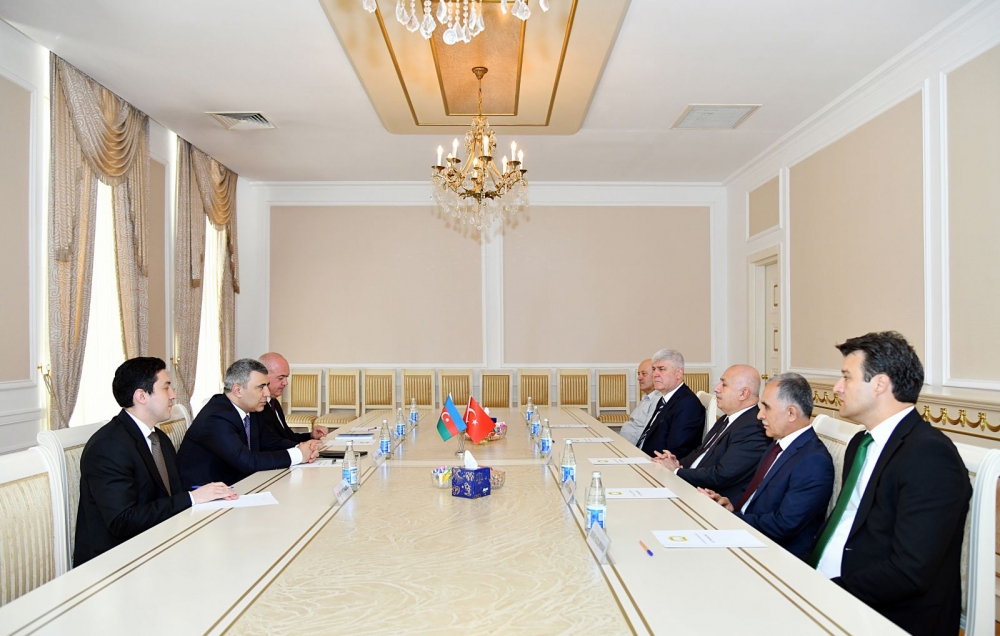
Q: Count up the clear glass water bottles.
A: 9